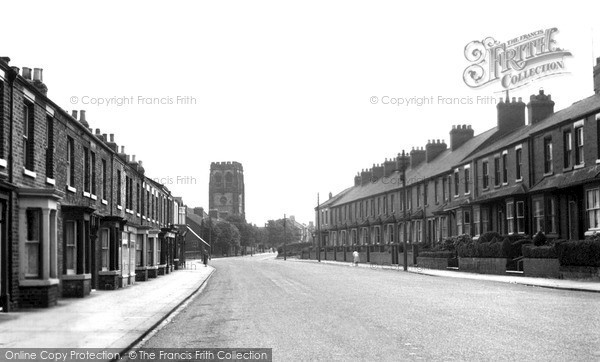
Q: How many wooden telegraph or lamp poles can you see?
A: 3